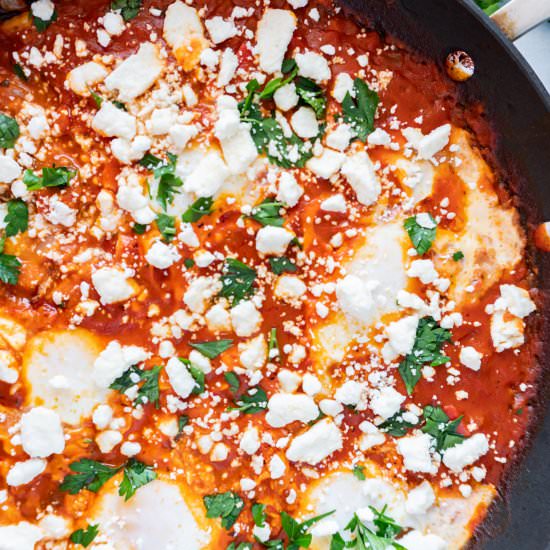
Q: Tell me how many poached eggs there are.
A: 5